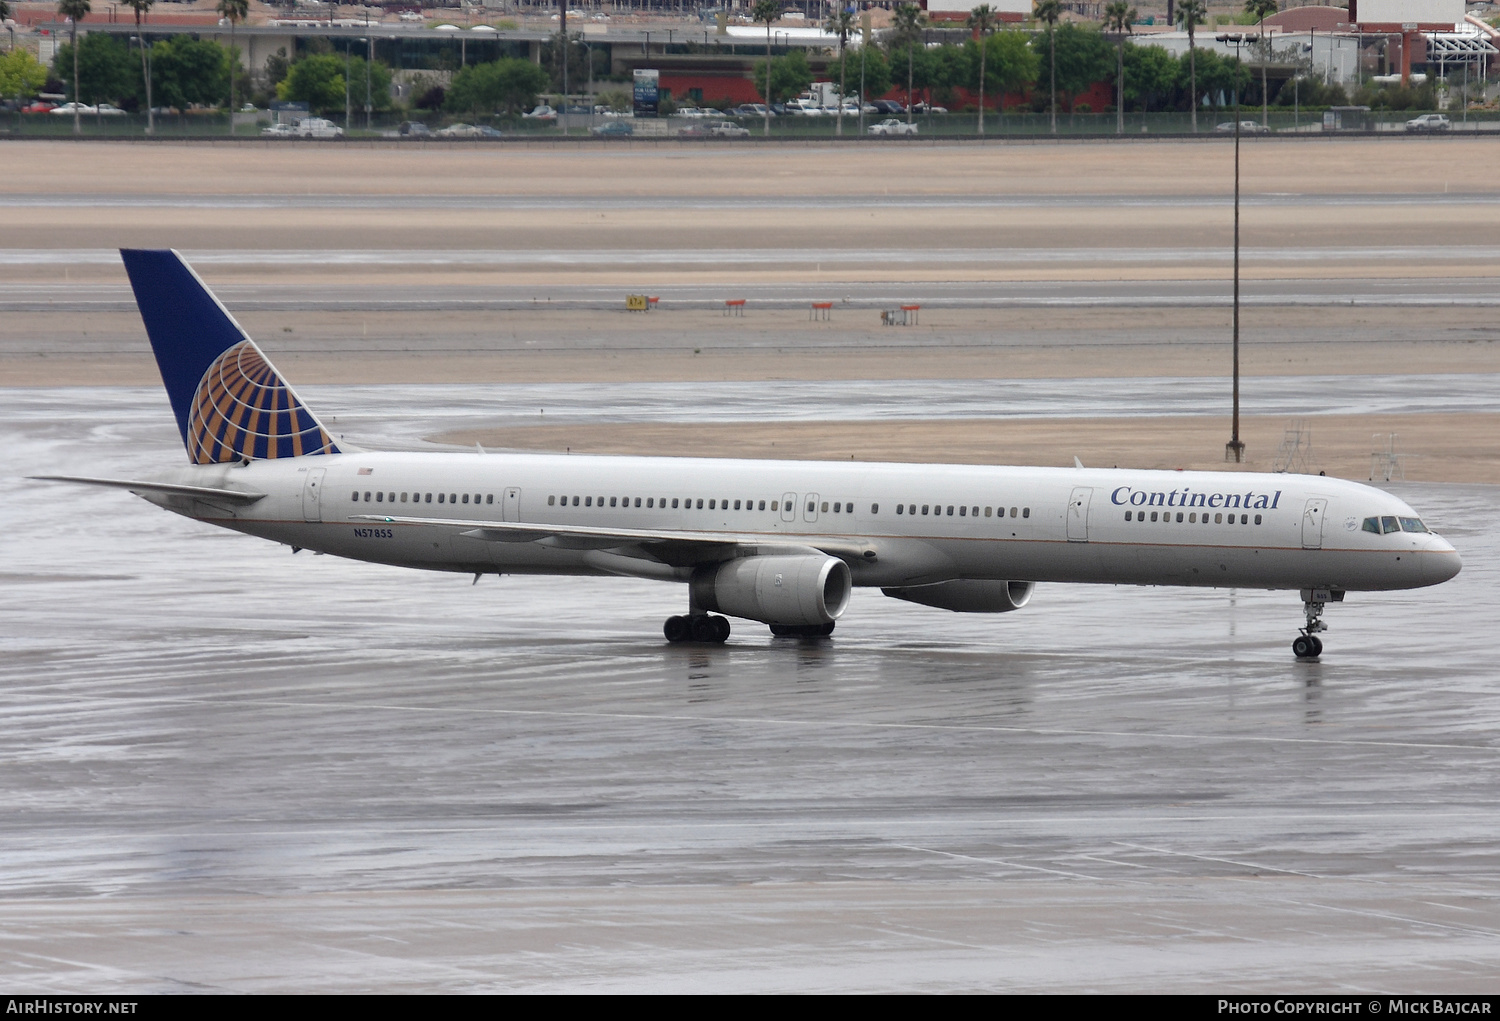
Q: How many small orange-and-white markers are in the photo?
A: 4